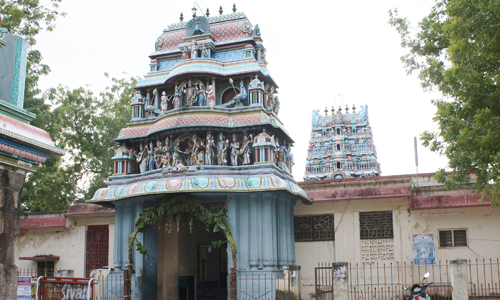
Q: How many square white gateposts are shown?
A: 3